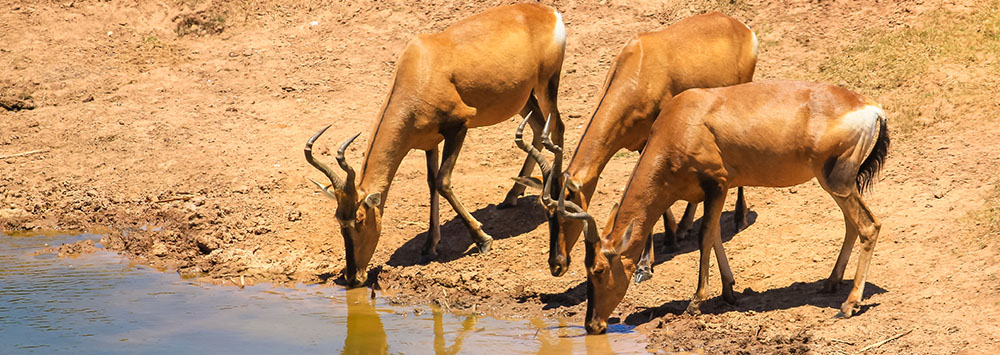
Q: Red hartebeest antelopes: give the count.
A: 3